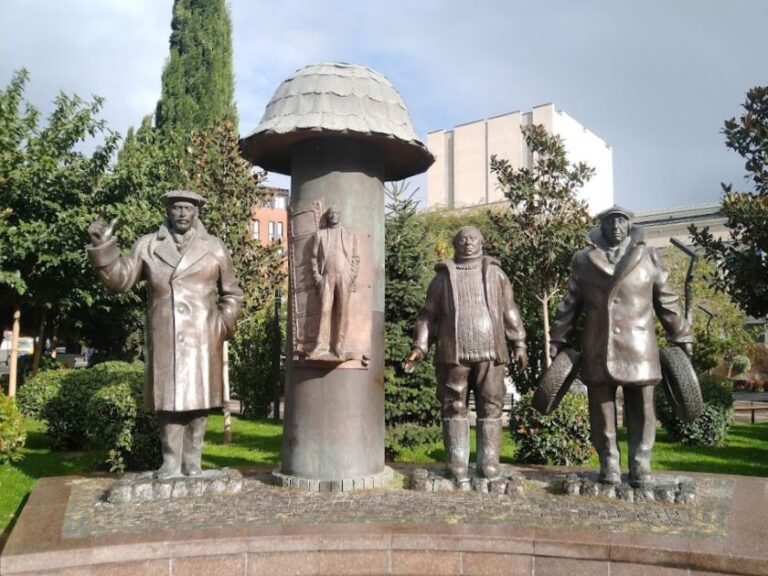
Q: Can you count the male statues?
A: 4